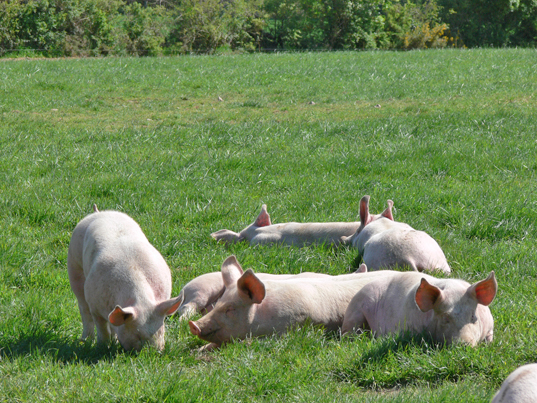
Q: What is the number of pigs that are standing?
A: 1